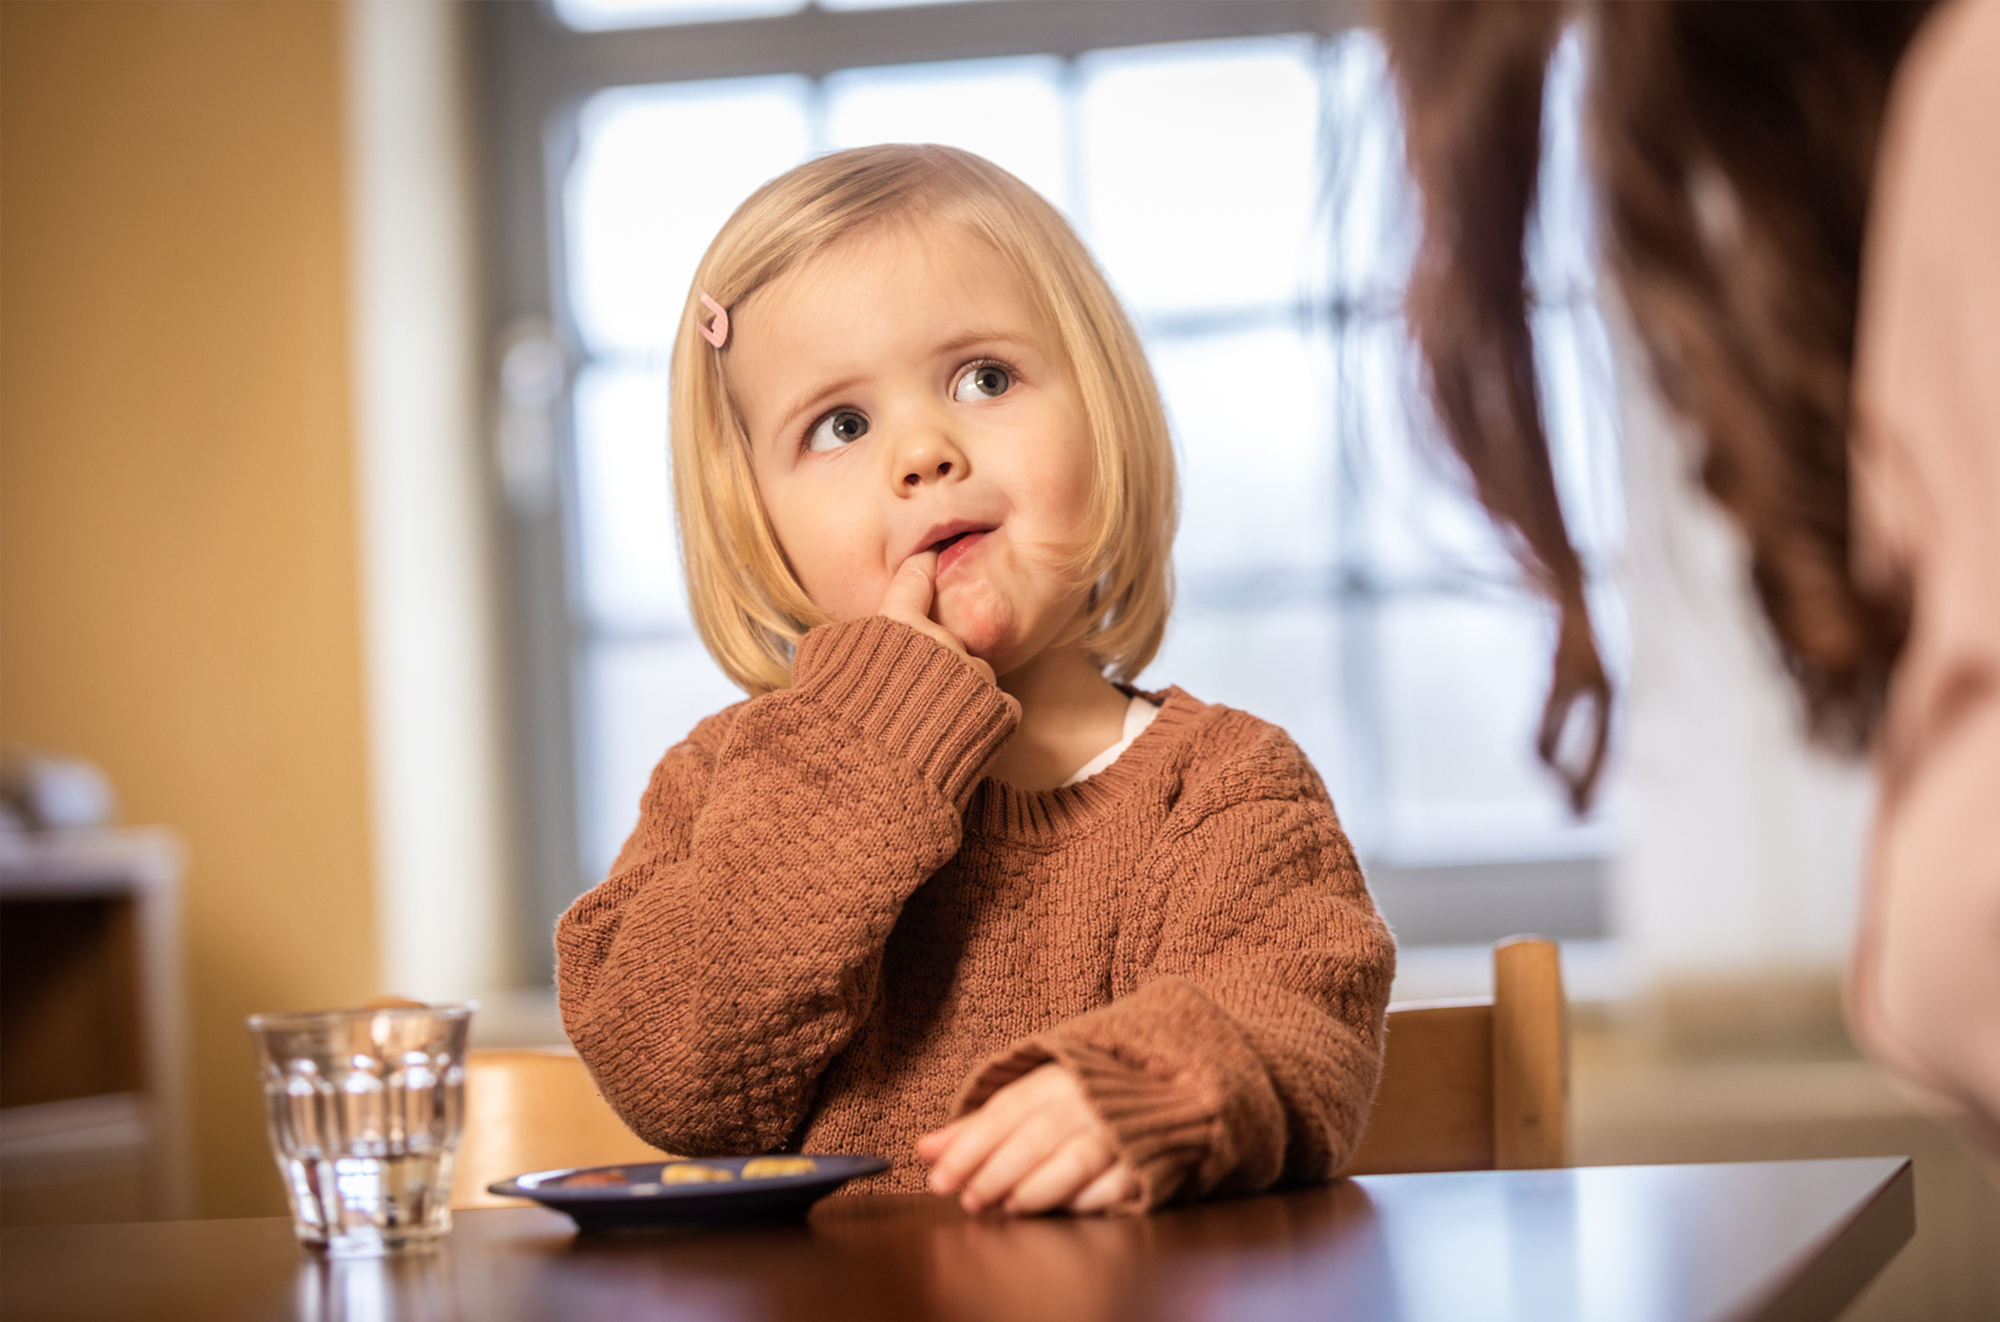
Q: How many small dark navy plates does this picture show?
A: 1